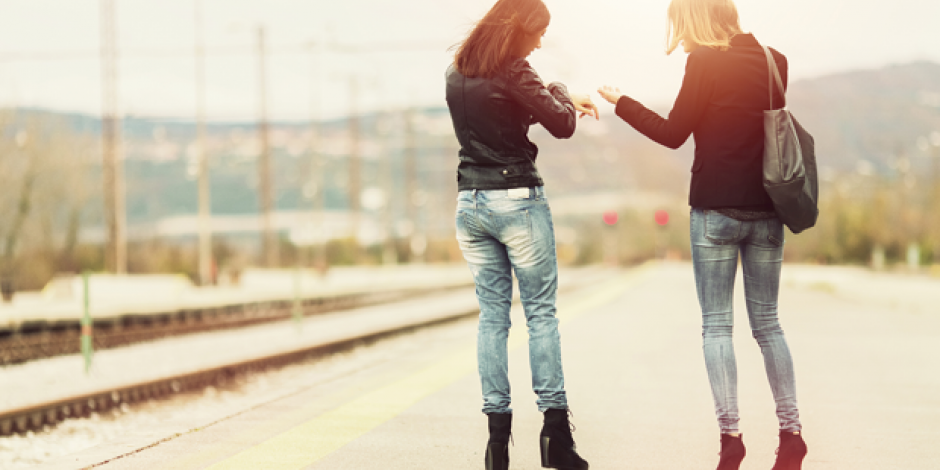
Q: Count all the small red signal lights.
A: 2